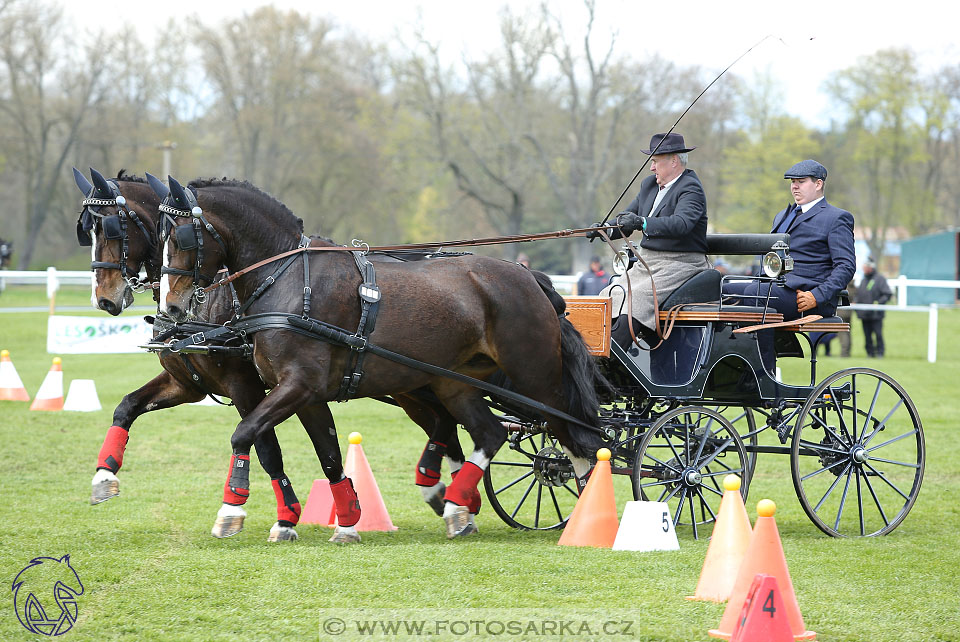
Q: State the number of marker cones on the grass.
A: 6